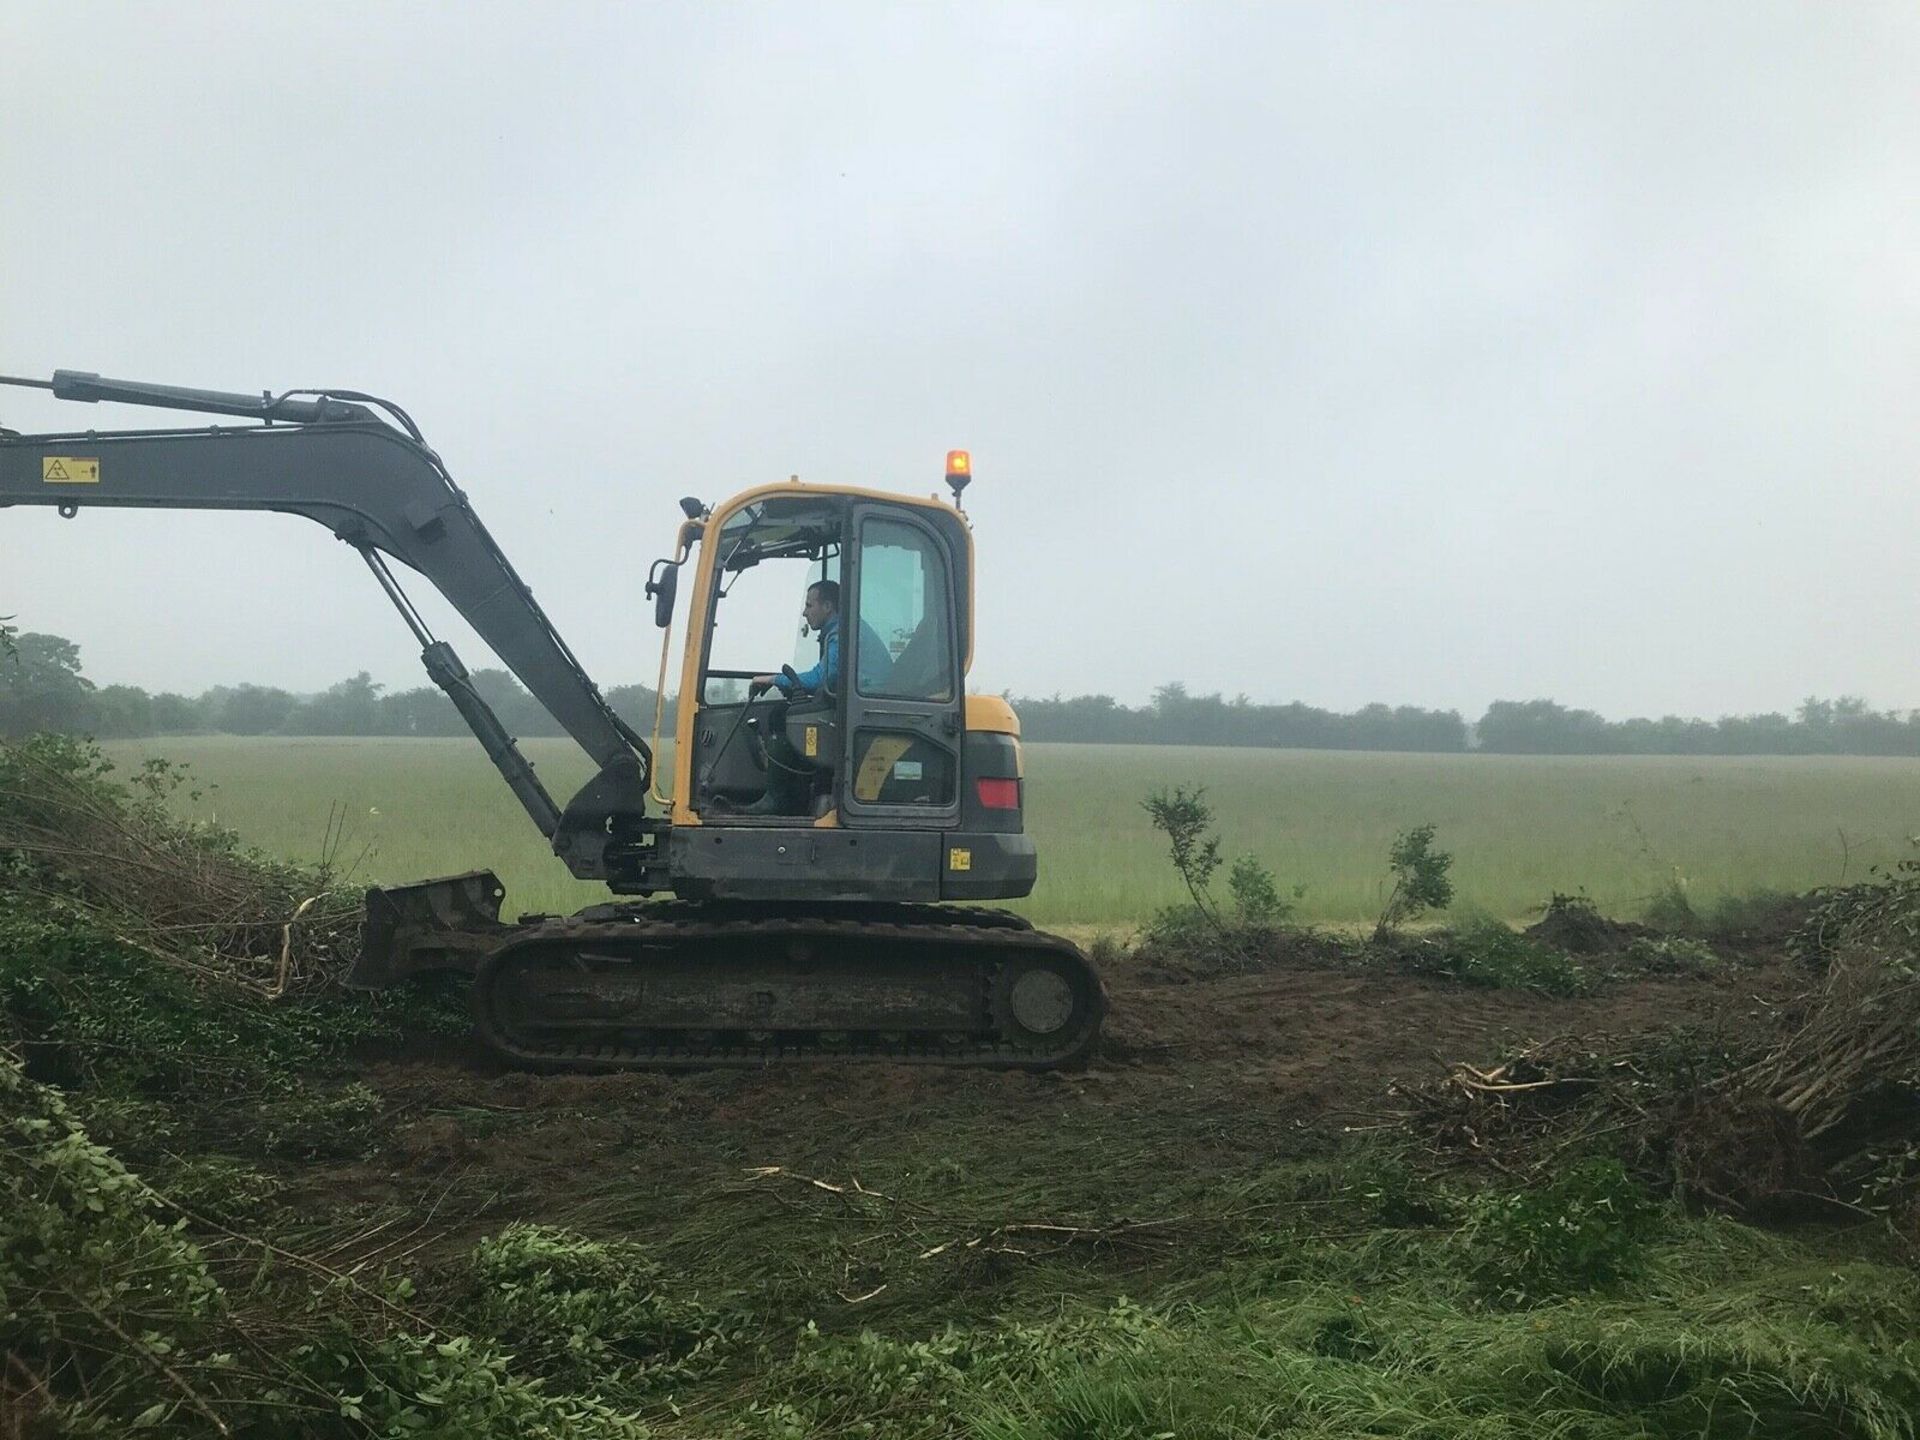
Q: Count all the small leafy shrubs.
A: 3